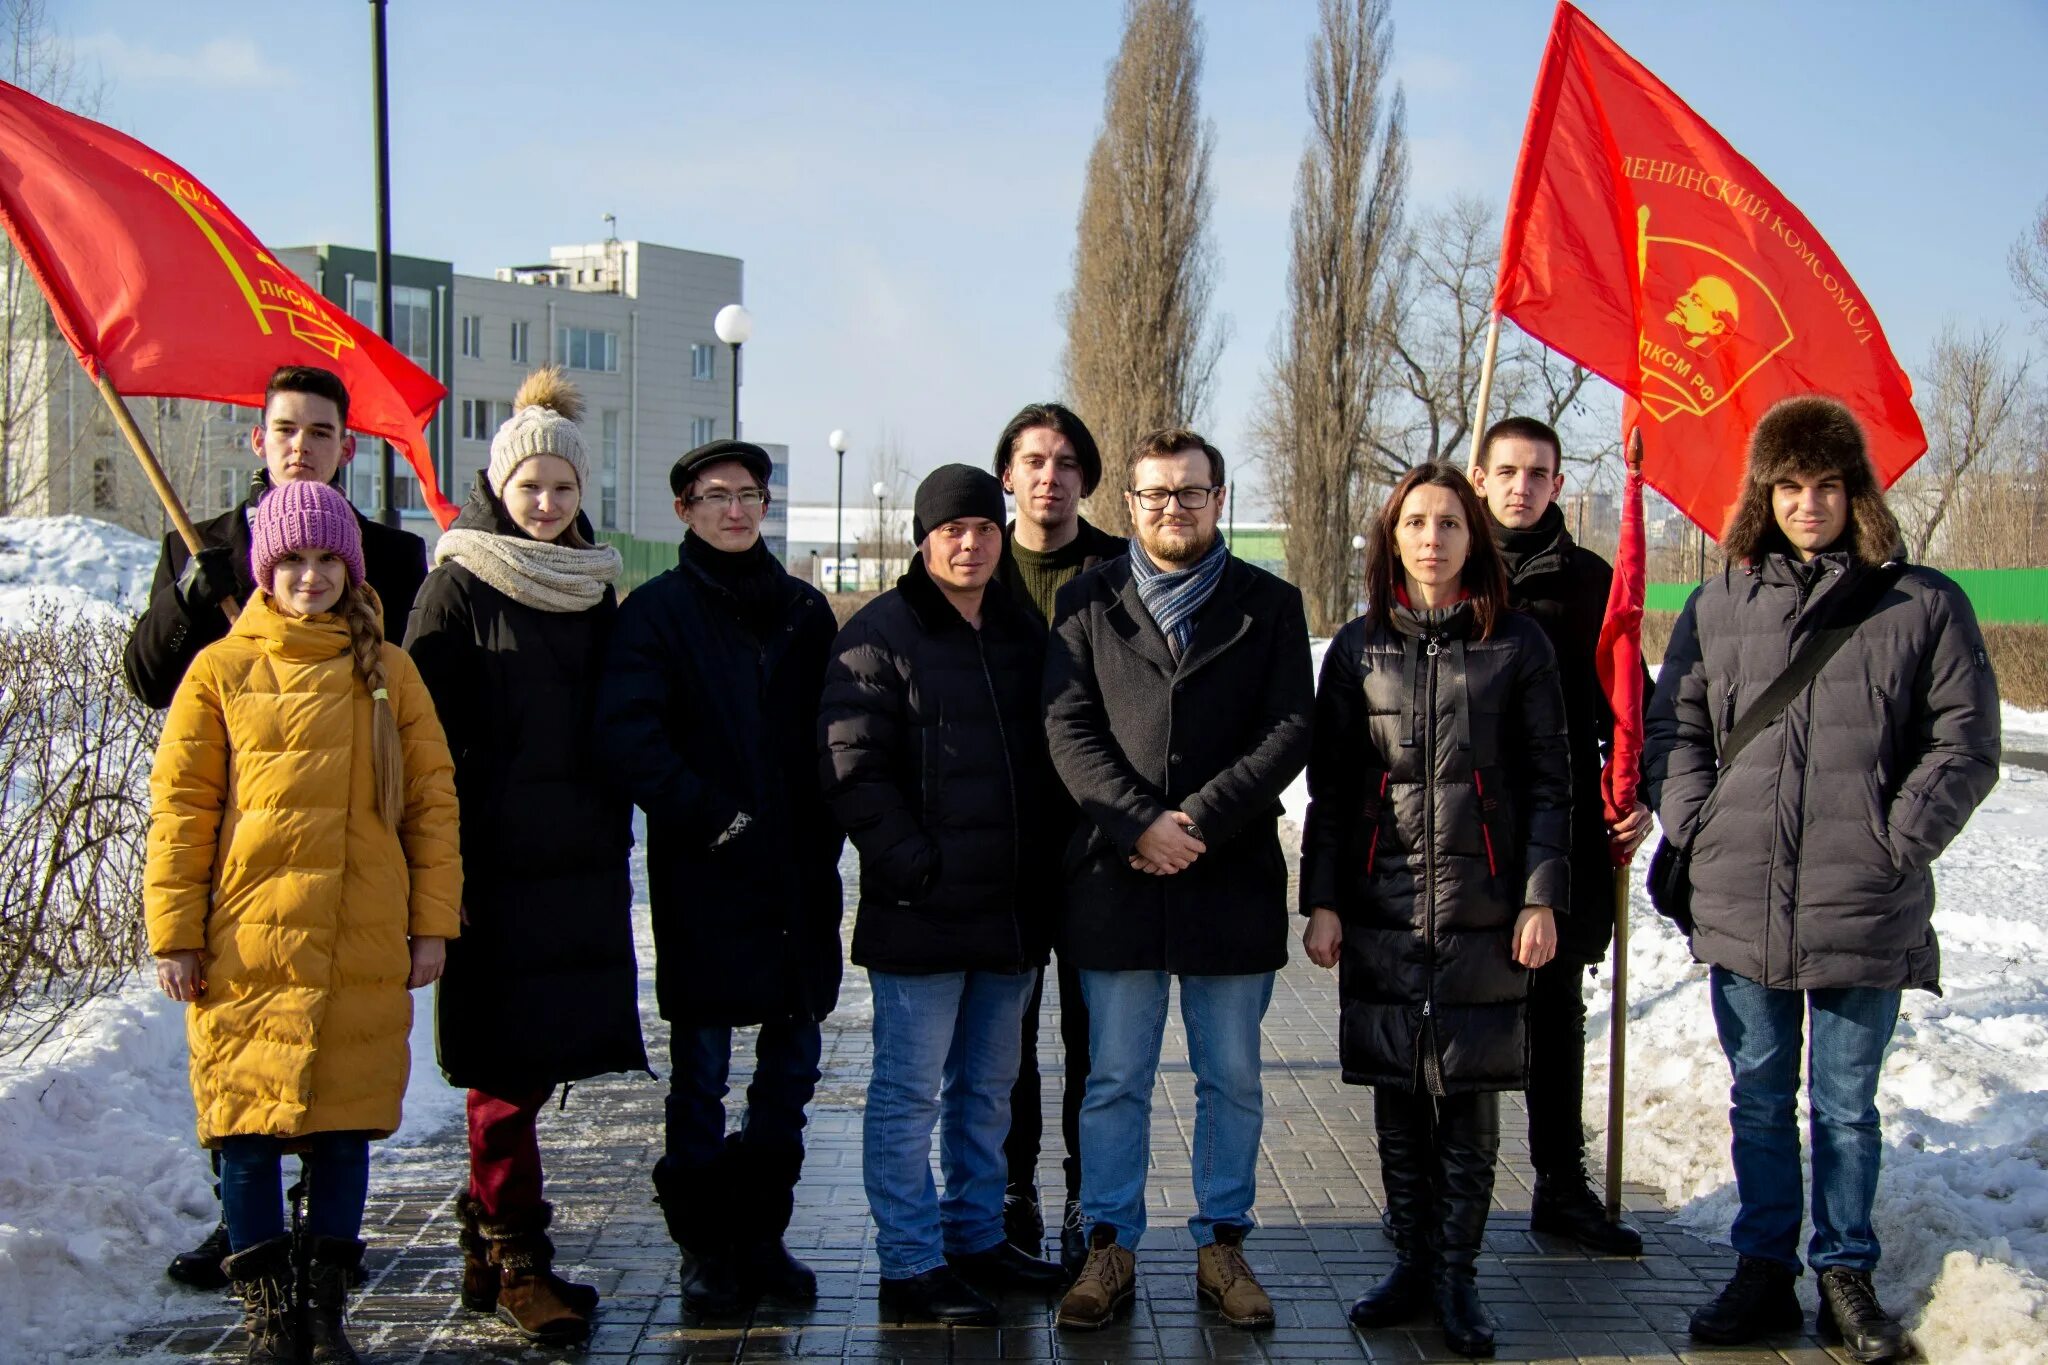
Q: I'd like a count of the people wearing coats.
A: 10